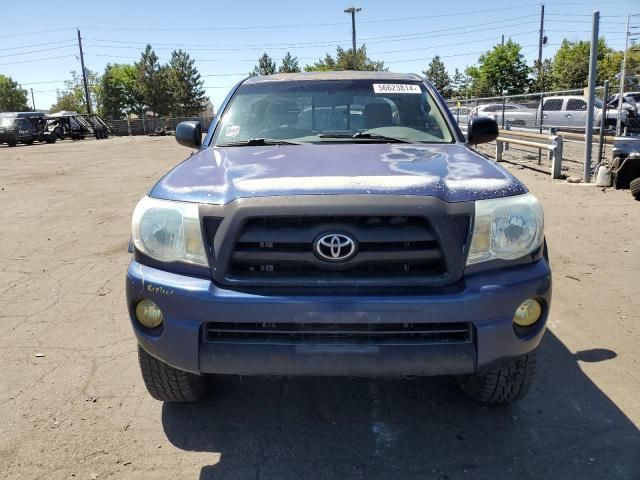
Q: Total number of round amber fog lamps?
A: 2